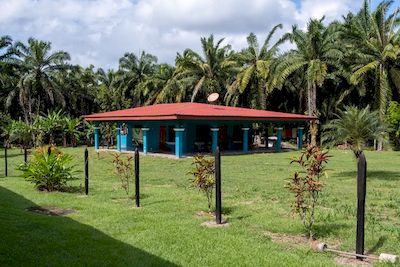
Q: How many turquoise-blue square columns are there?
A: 8